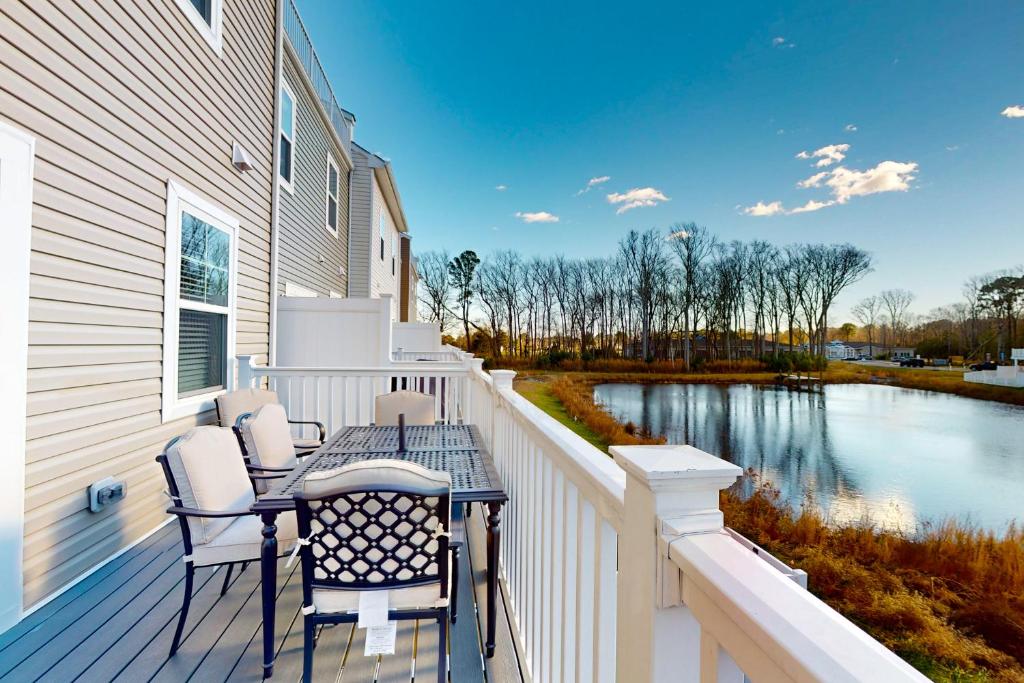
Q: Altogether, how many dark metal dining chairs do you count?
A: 5